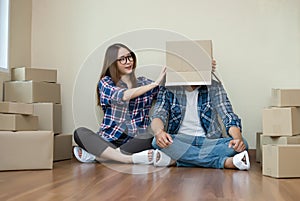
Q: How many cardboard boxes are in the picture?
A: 13